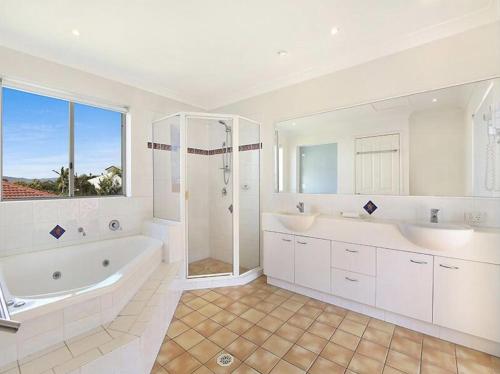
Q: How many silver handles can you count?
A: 6